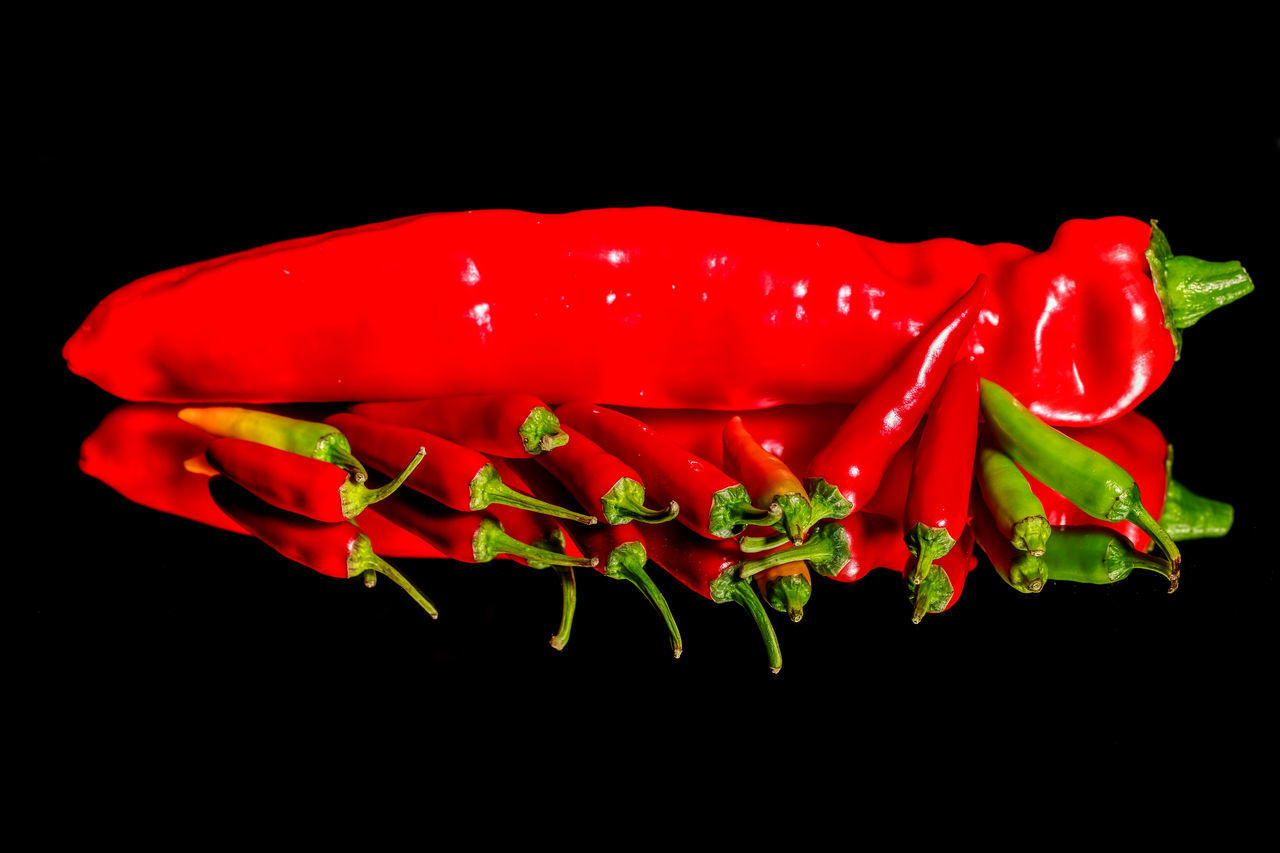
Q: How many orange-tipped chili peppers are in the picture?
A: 1